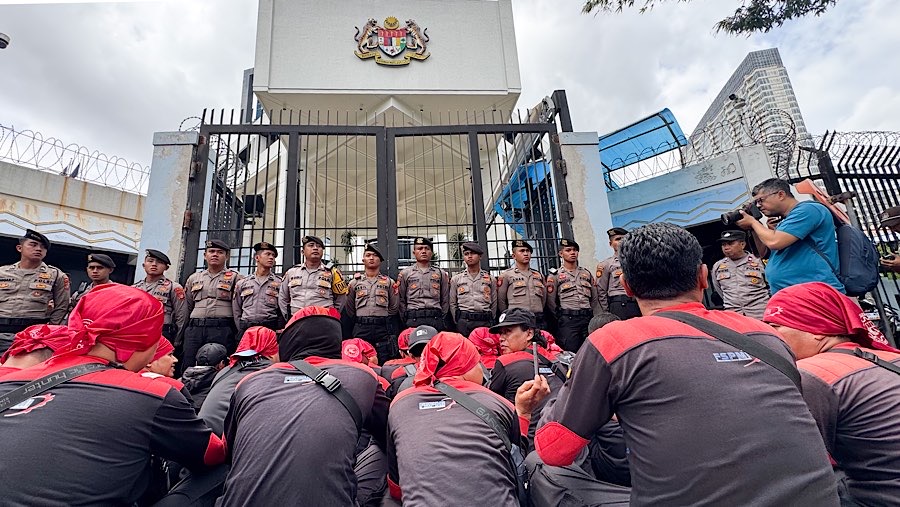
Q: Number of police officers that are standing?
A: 13